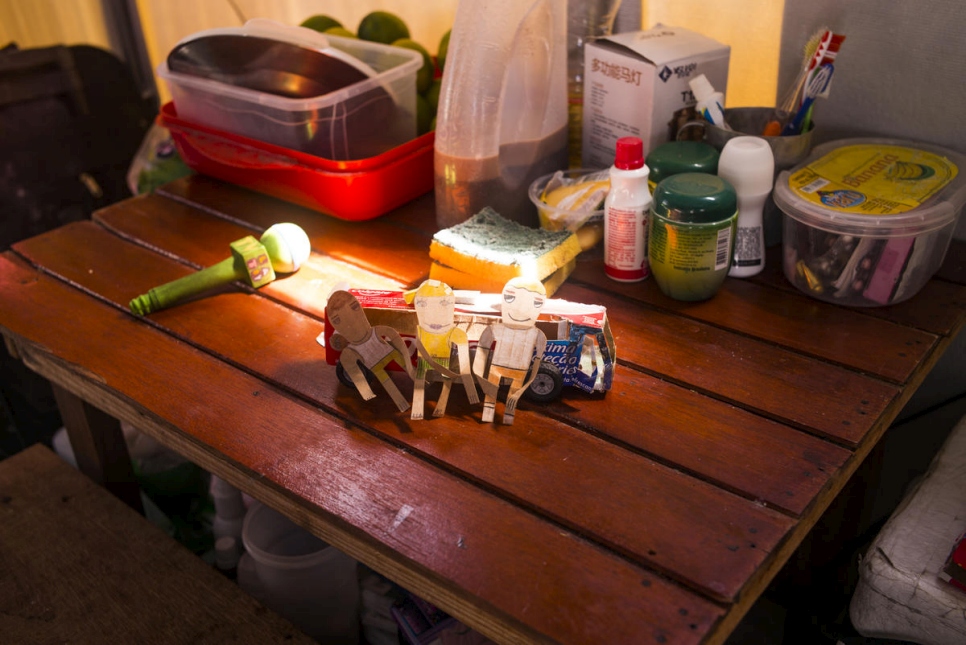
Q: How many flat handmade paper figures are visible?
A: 3